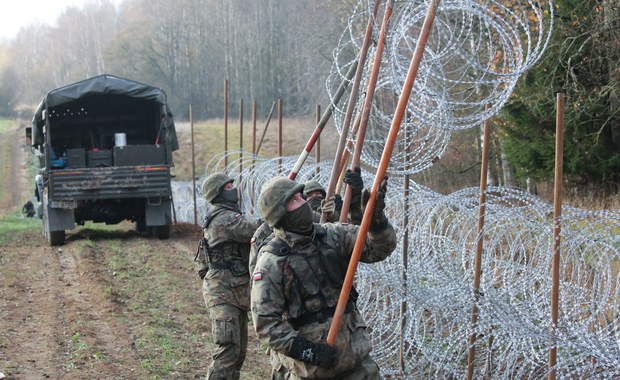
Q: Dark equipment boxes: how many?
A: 3